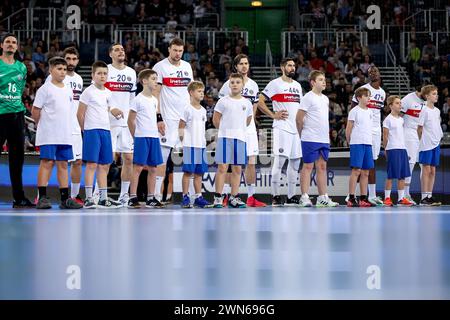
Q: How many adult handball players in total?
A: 8